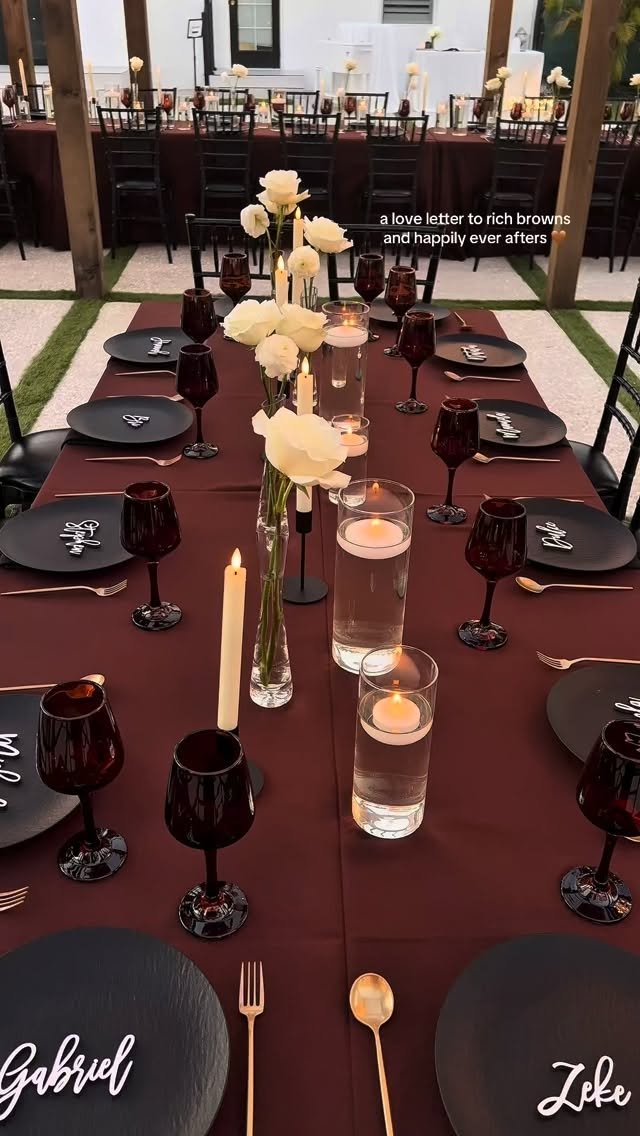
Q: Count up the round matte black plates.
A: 12